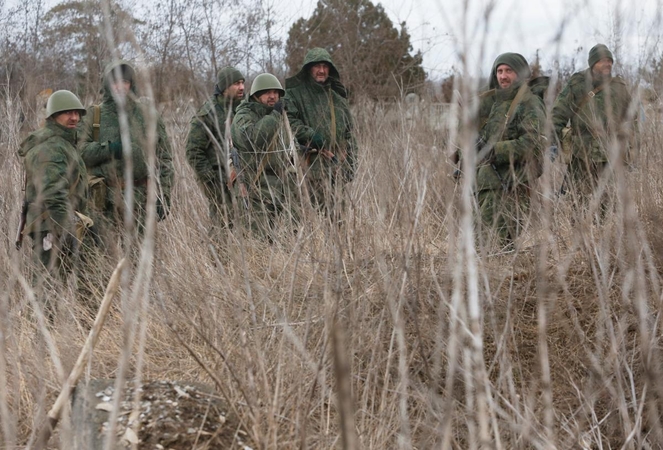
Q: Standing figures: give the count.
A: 7